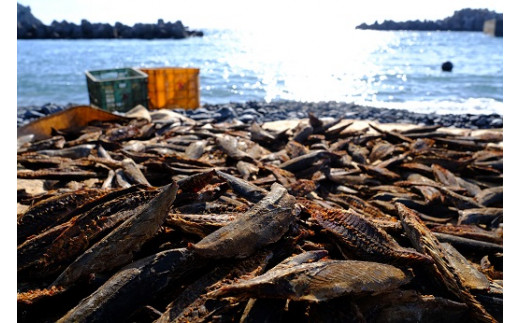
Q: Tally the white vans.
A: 0